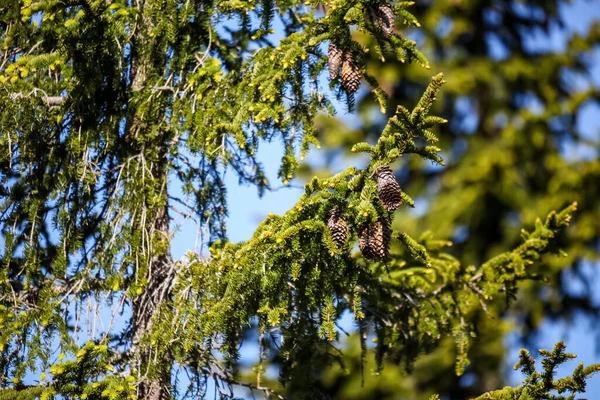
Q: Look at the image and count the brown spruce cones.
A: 7